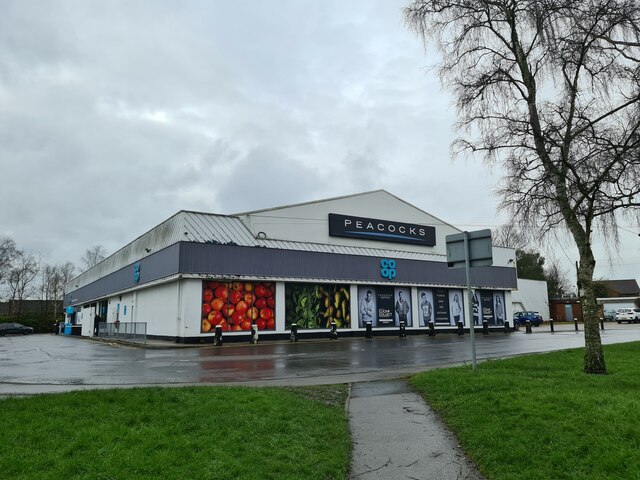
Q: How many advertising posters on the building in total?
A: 5